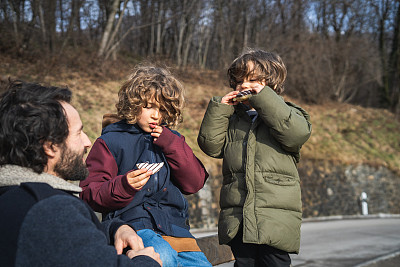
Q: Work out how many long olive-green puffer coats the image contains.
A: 1